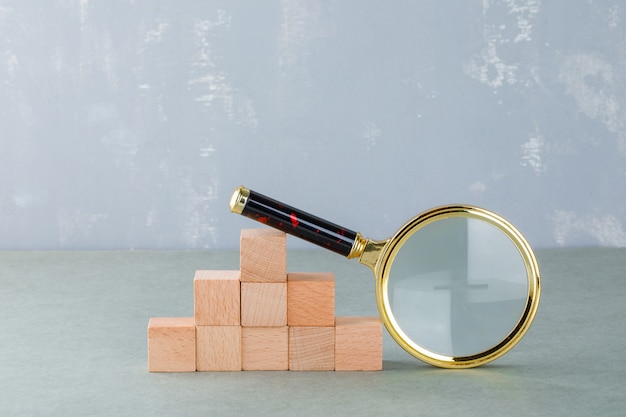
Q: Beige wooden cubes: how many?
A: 9